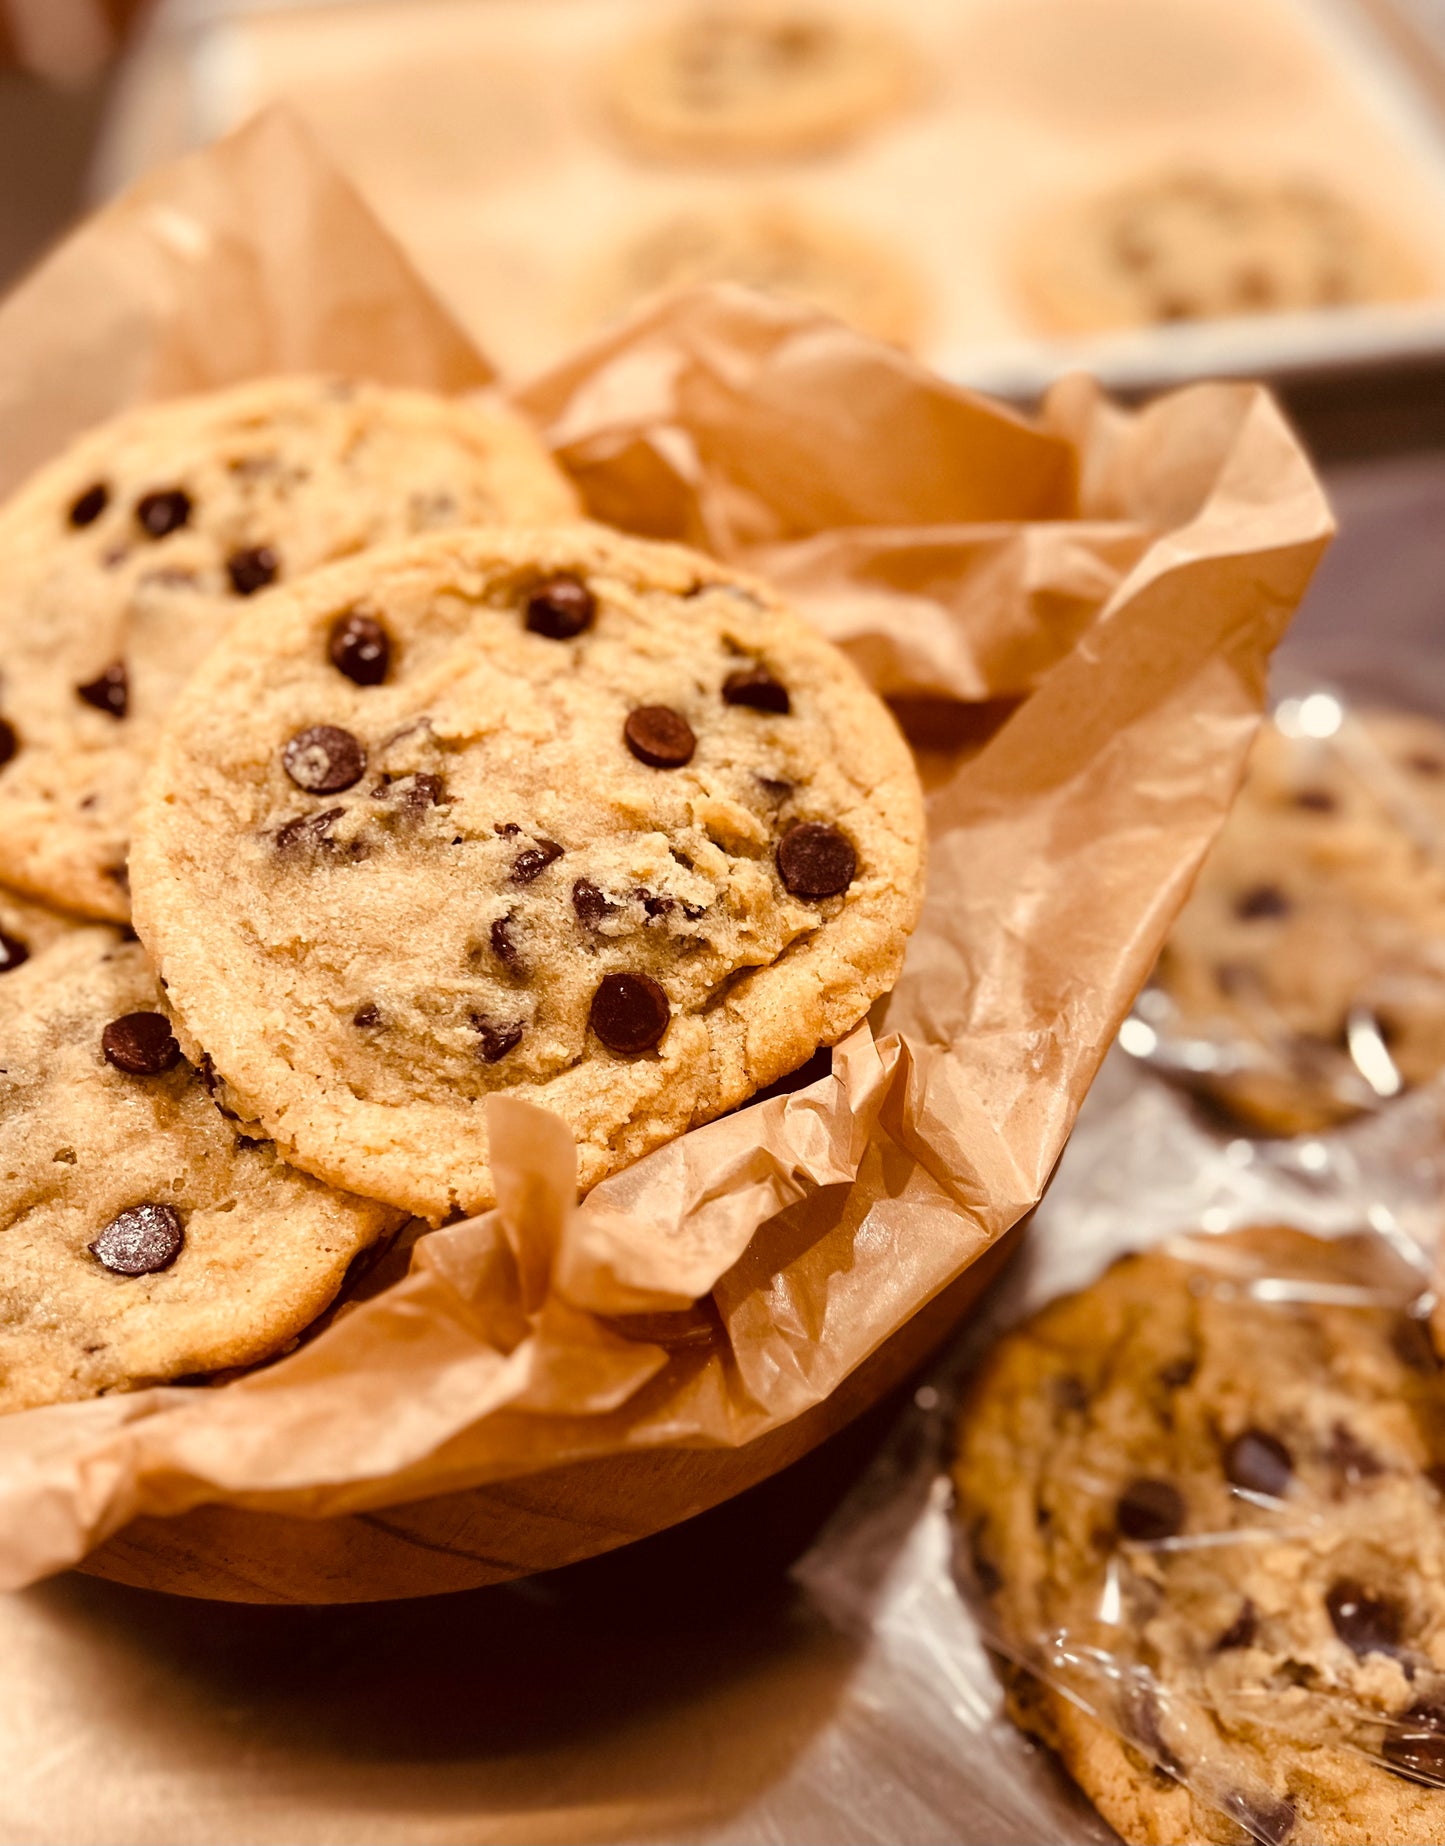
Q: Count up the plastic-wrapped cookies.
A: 2